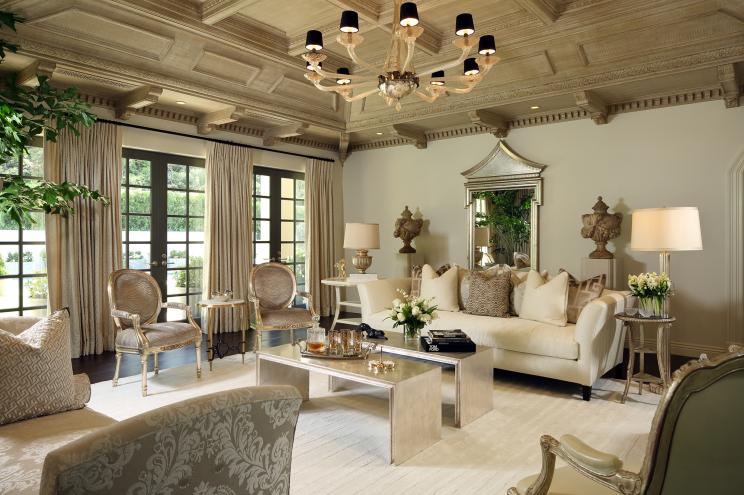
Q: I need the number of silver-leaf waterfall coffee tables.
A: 2